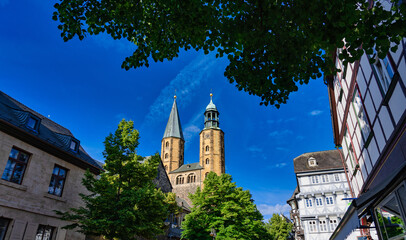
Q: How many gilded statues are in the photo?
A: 0